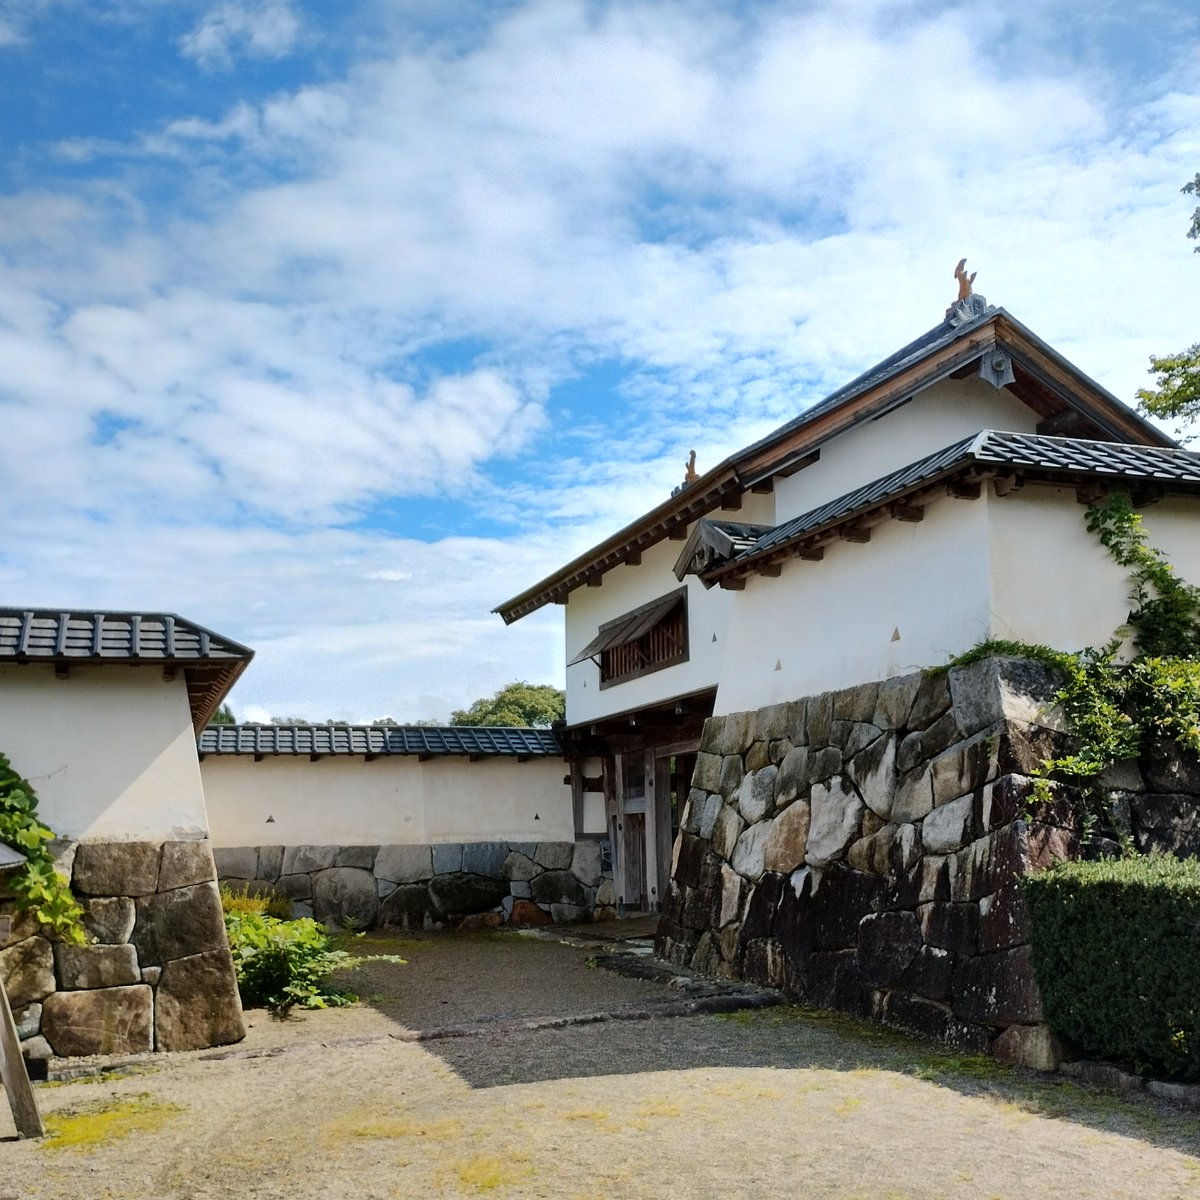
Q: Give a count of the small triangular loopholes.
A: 6